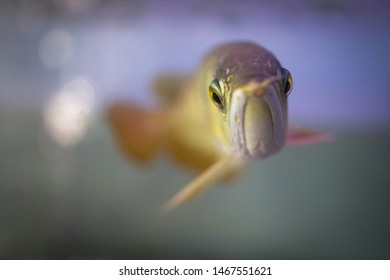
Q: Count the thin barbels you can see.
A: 2